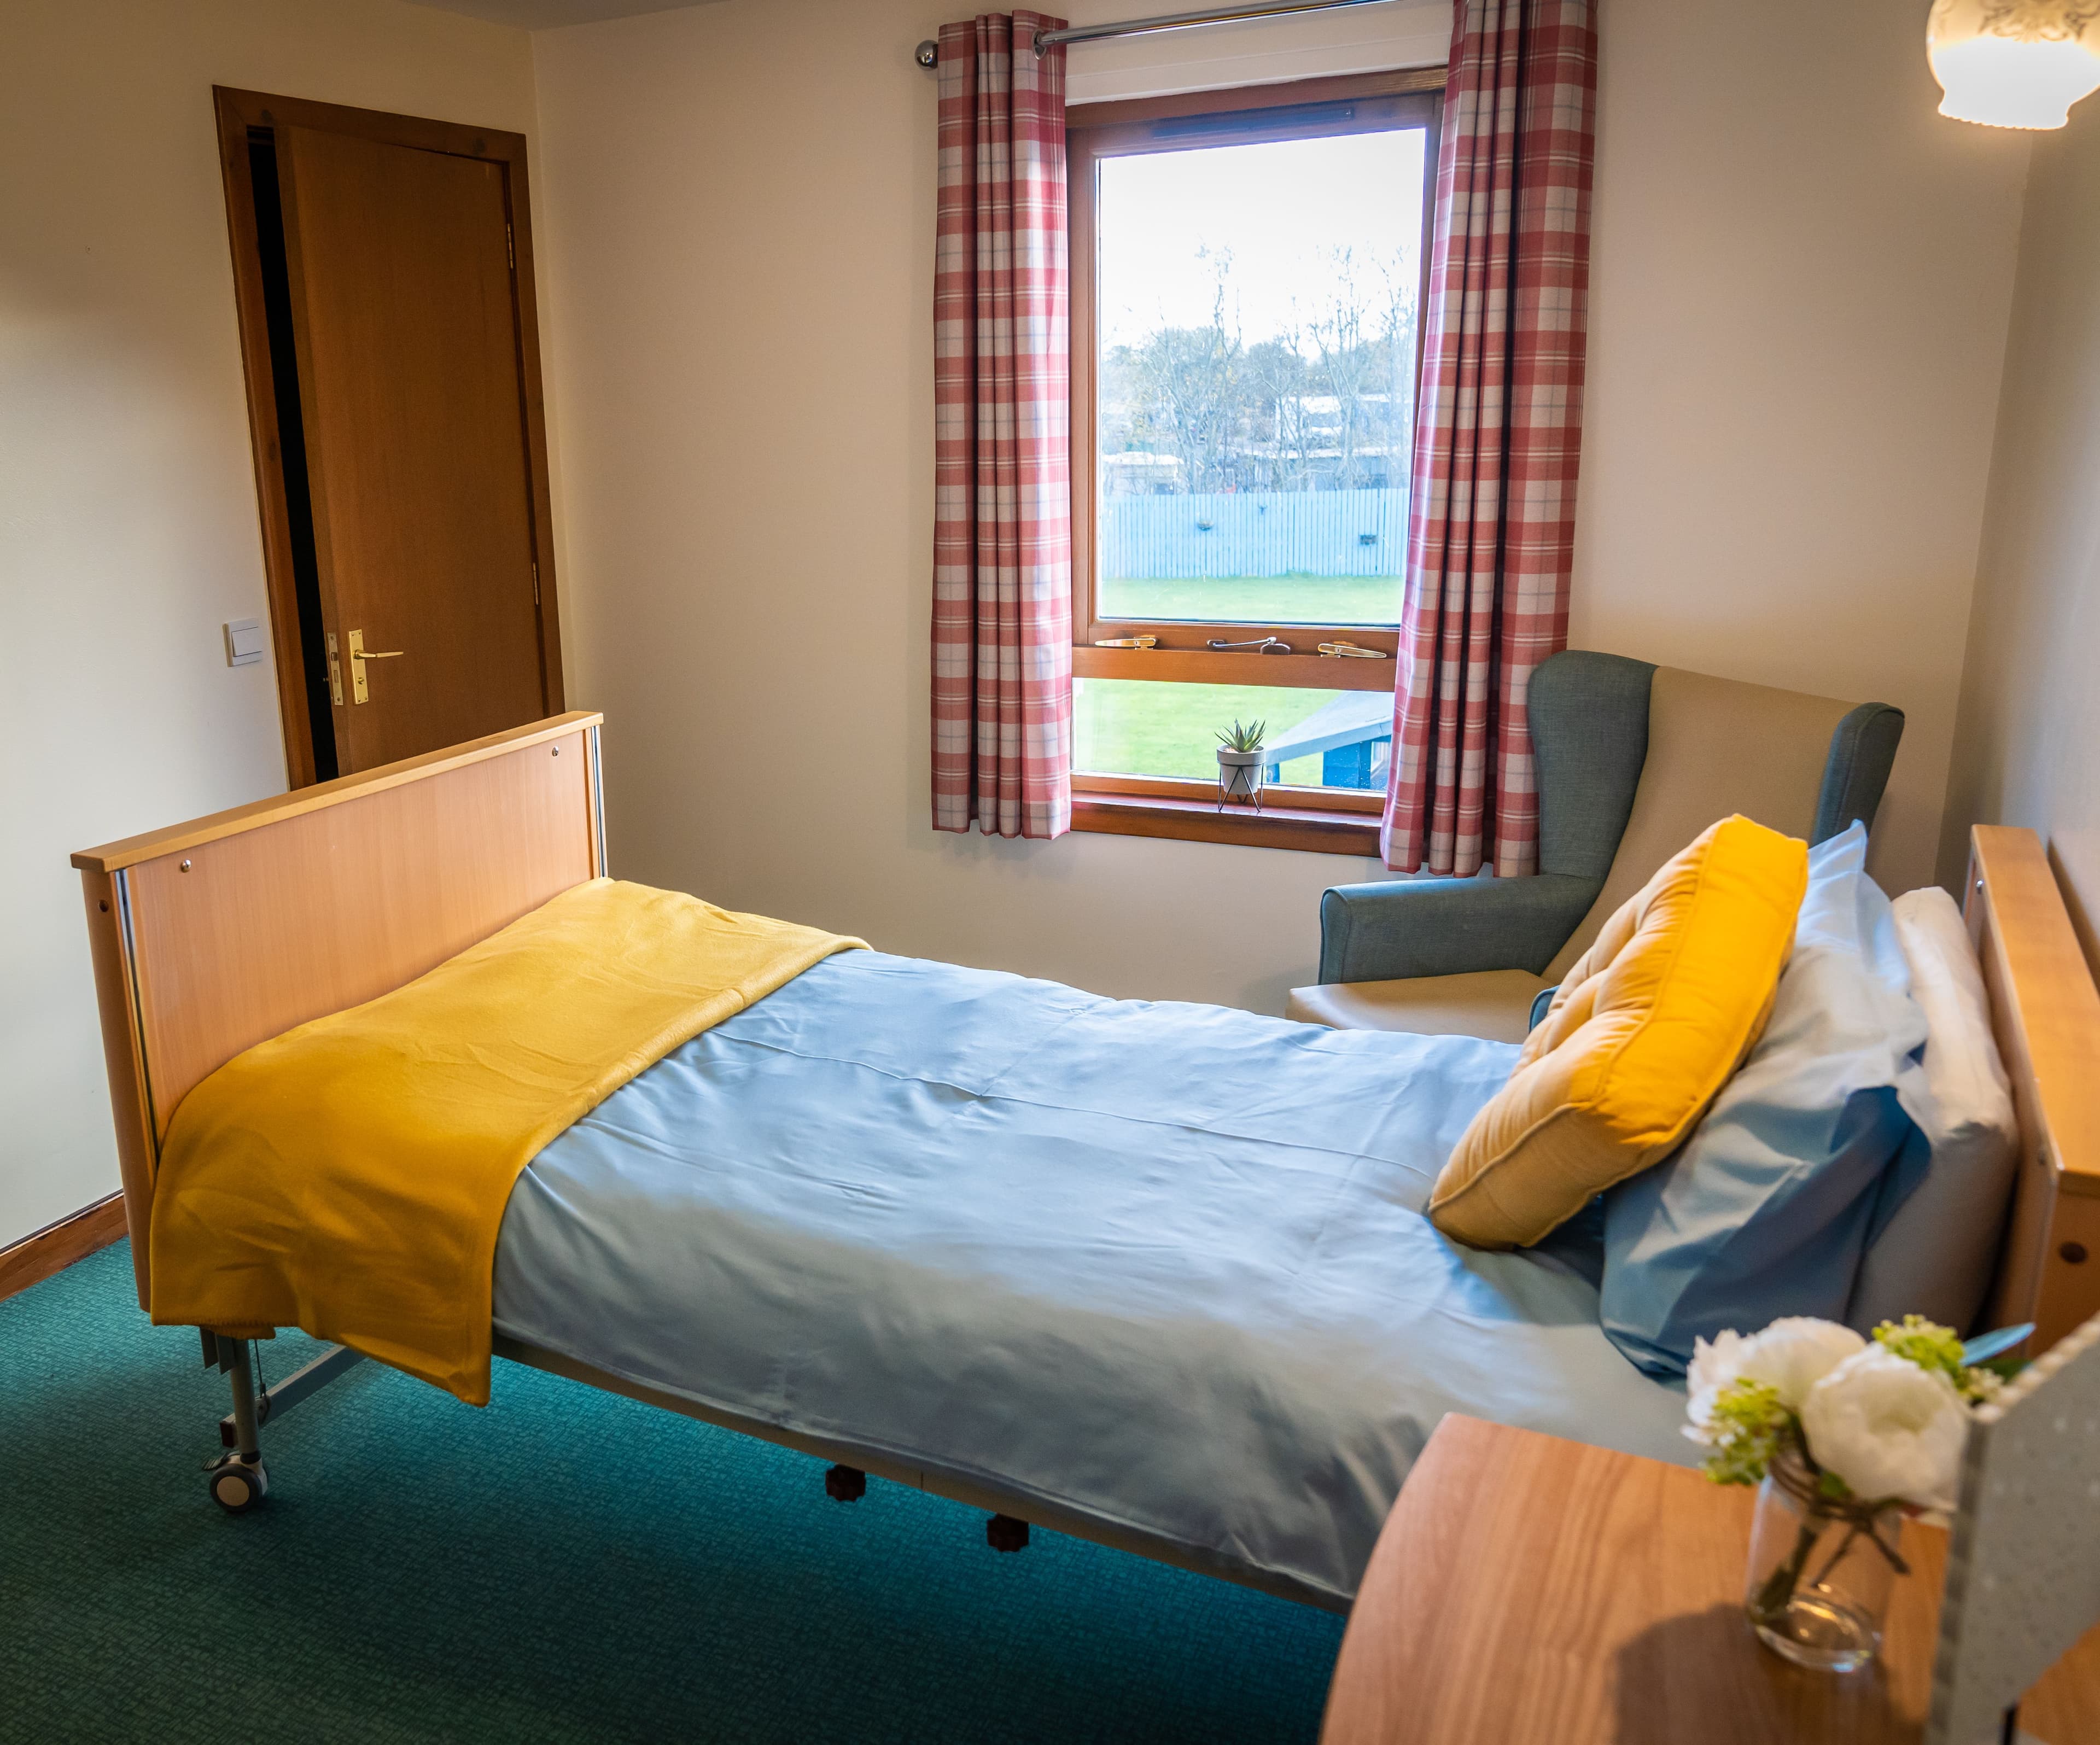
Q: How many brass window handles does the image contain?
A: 2